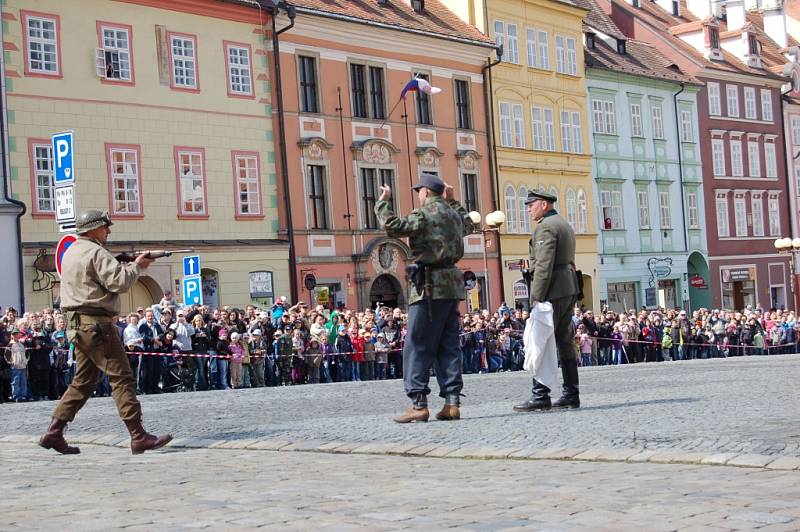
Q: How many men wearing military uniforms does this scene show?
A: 3